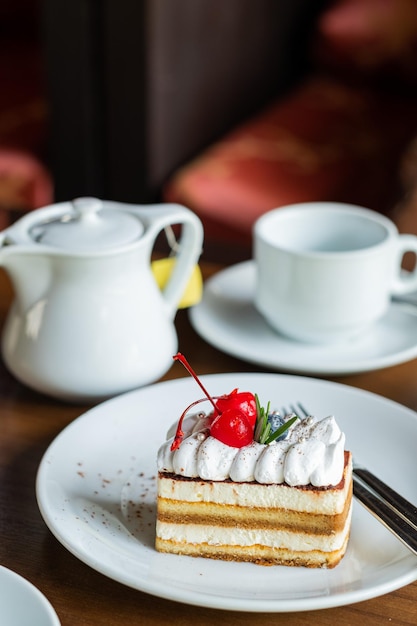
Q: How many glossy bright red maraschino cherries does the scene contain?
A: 2